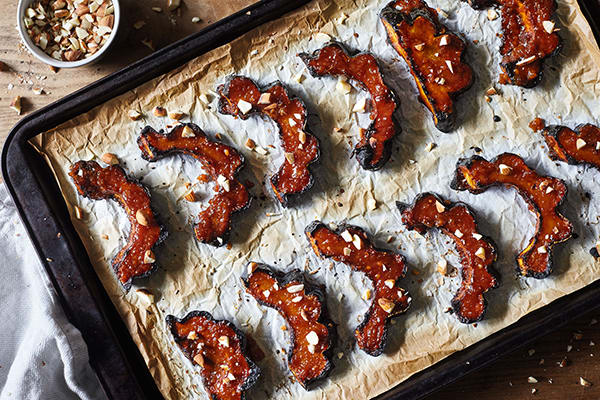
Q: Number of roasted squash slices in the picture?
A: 12